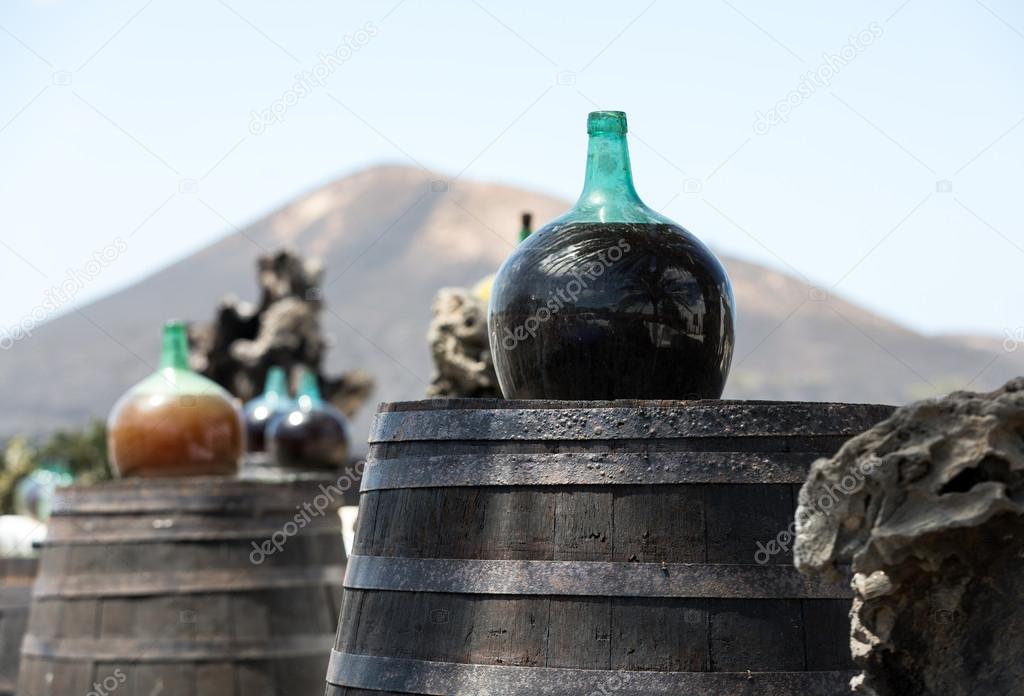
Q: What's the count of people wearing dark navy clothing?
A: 0